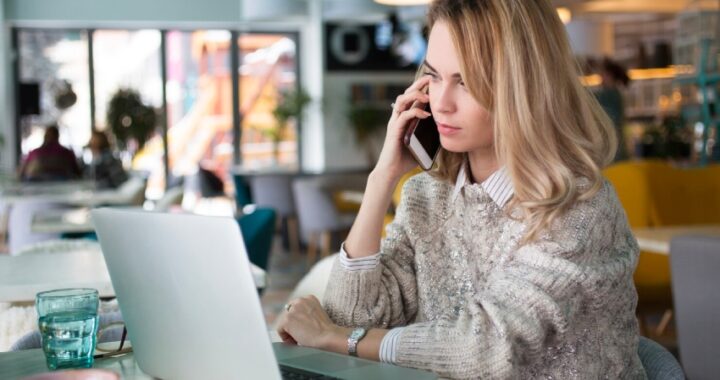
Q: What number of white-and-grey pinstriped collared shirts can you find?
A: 1